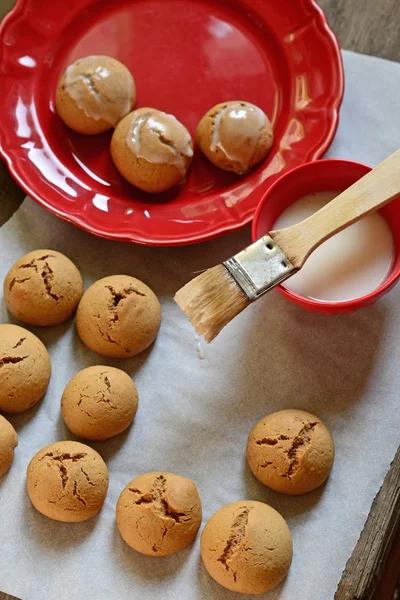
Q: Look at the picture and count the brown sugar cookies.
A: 12